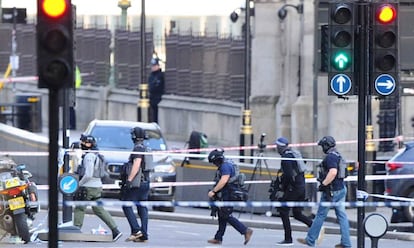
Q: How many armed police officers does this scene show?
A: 5